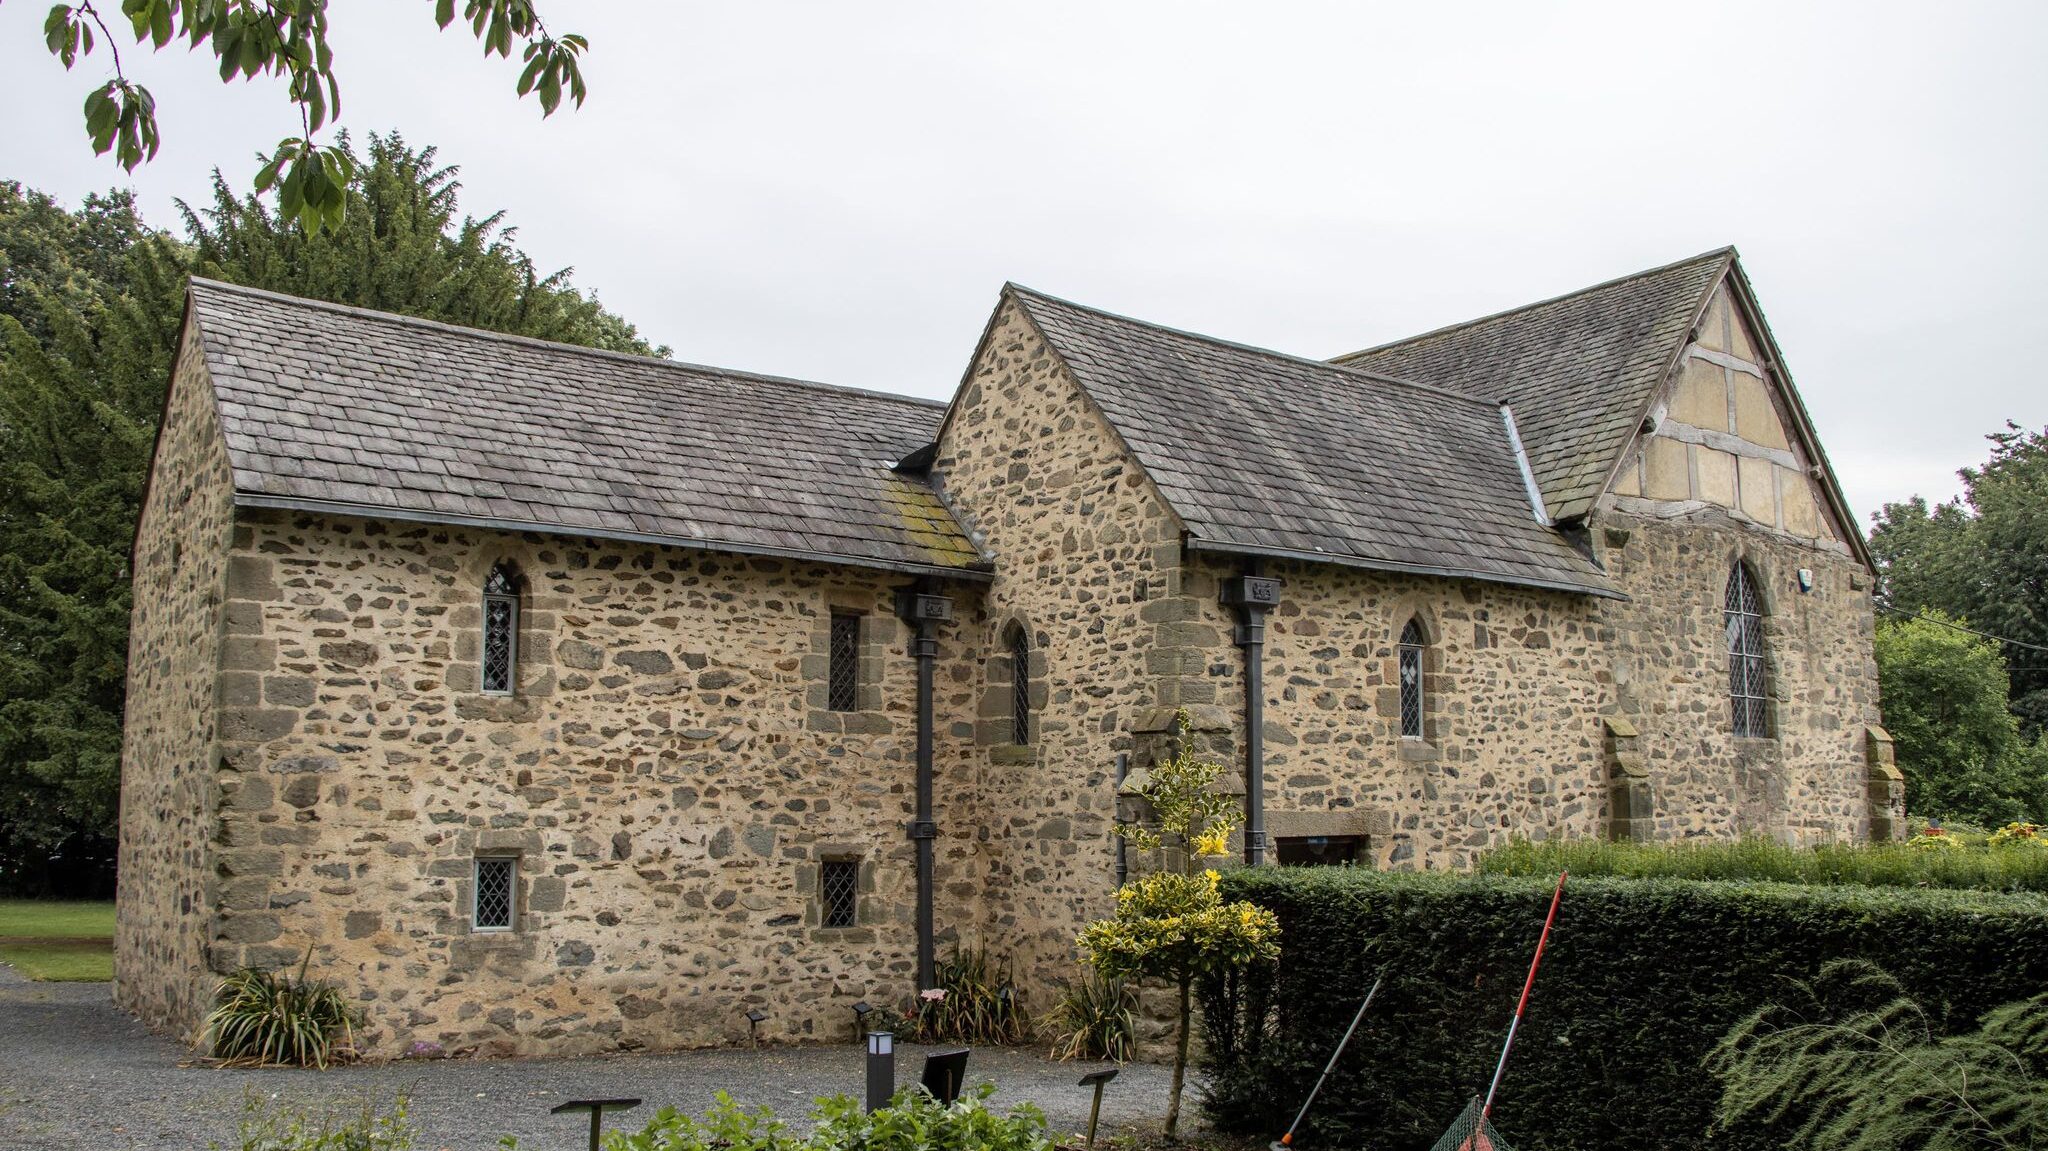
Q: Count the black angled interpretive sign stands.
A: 5